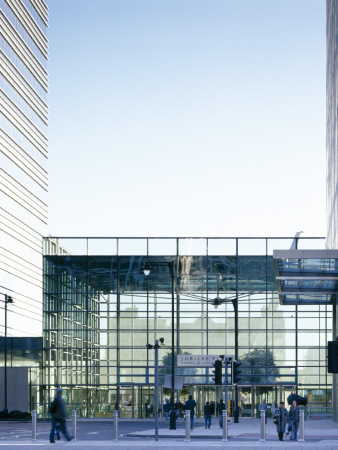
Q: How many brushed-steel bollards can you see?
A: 7